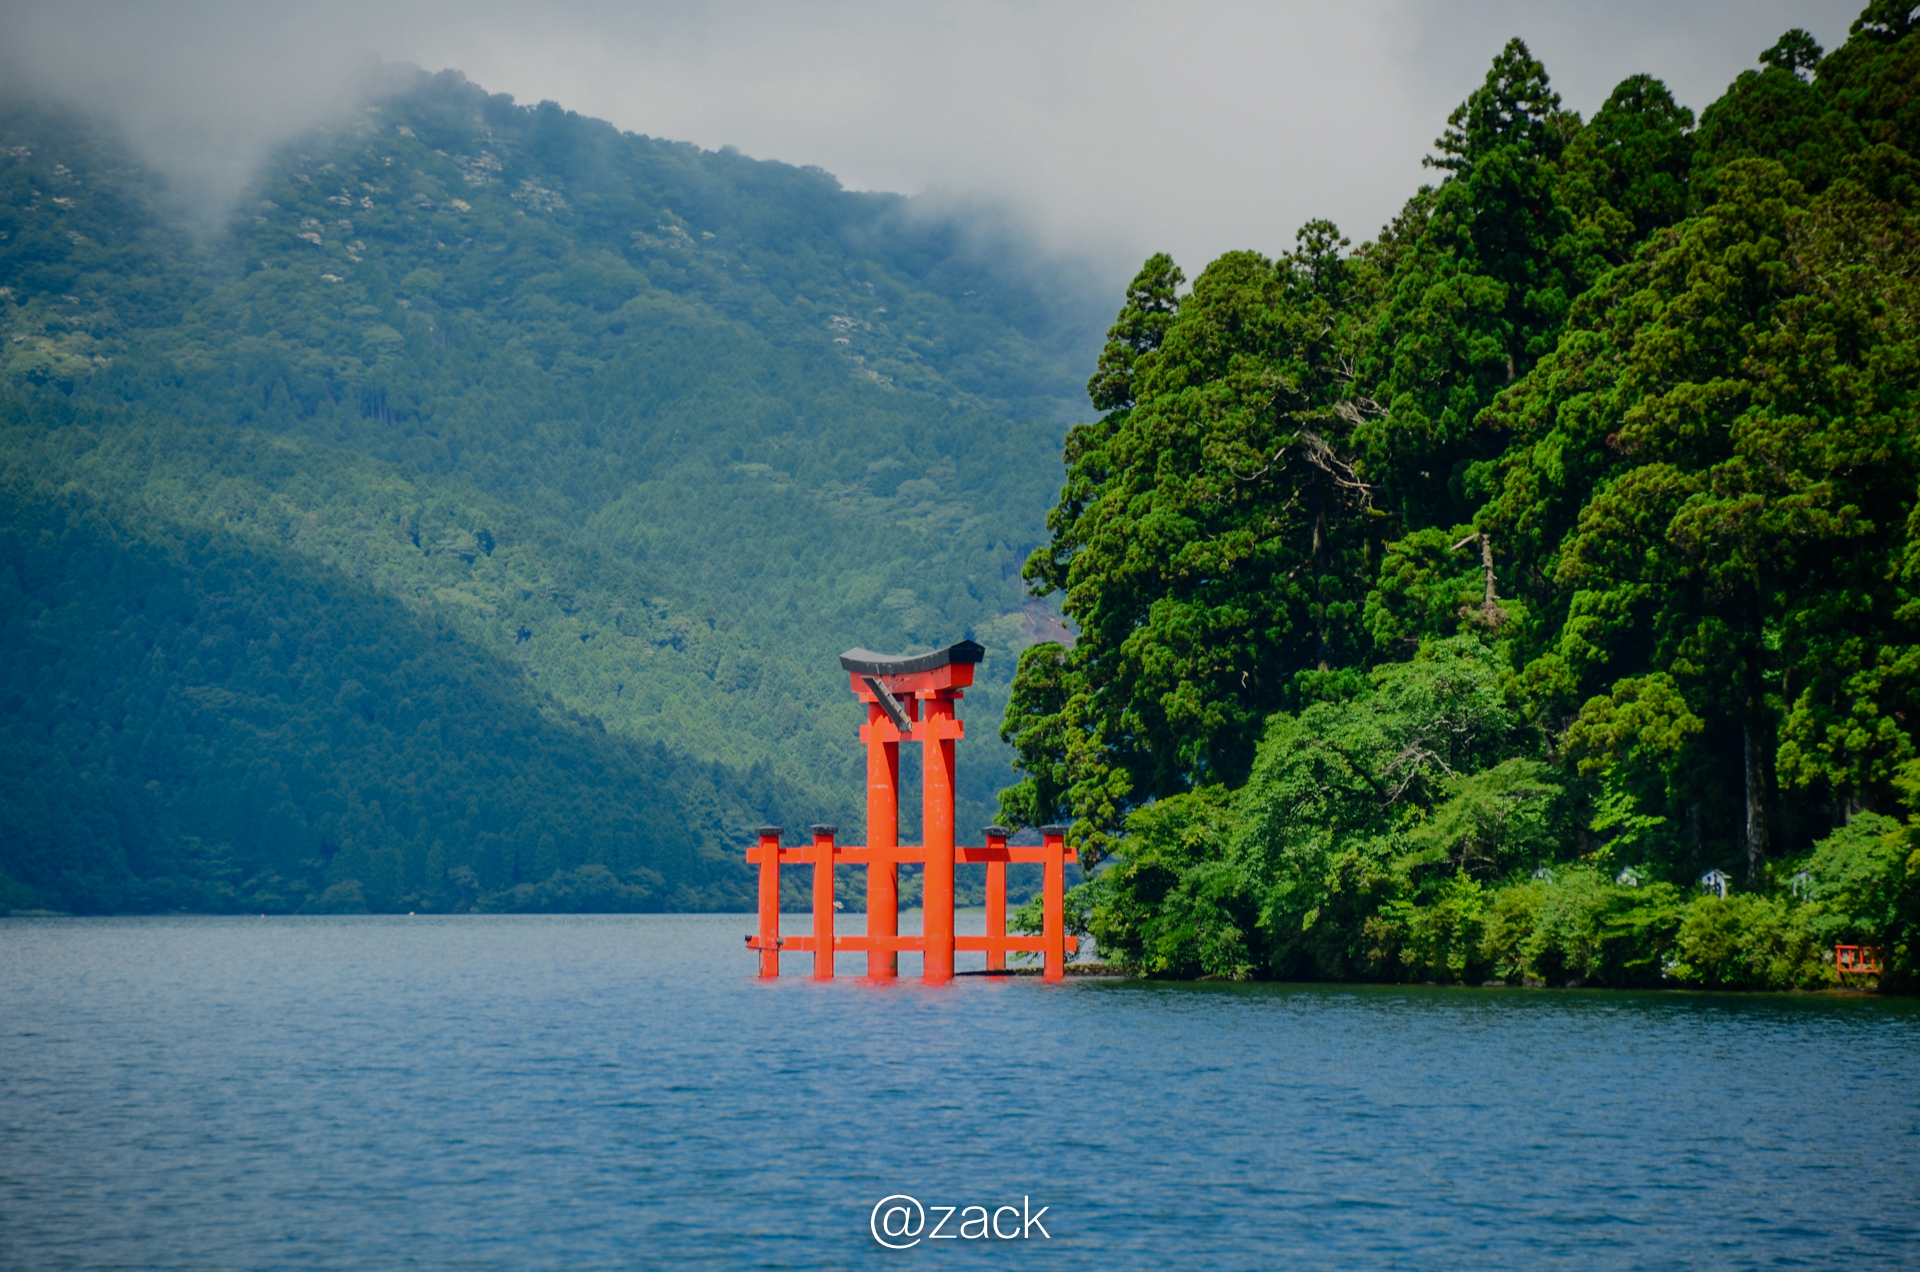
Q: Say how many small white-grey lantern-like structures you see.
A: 4